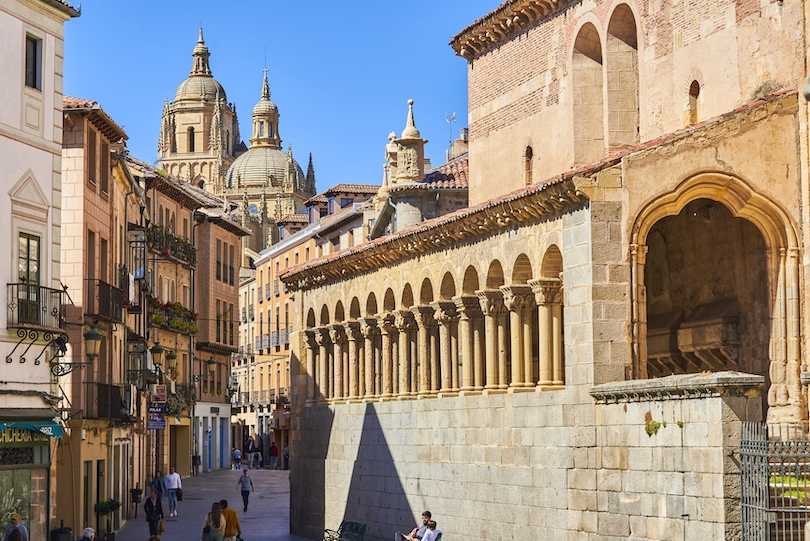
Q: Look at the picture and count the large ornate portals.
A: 1